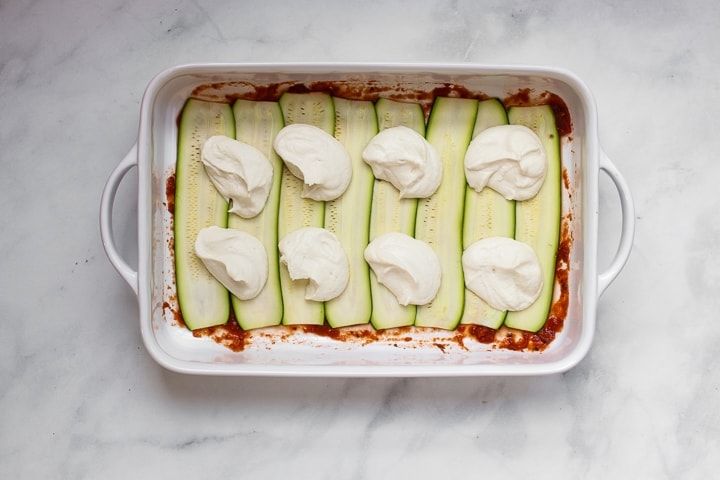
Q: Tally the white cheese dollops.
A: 8